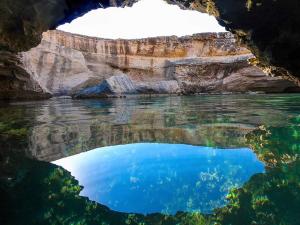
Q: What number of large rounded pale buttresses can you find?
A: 1